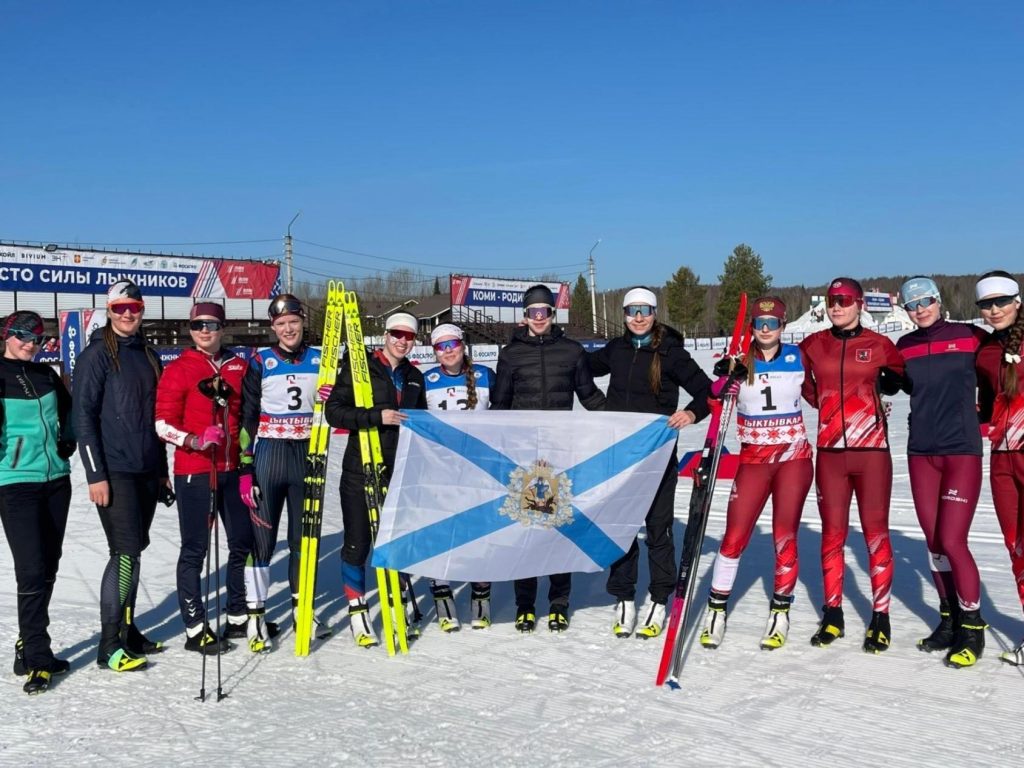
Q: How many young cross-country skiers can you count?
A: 12